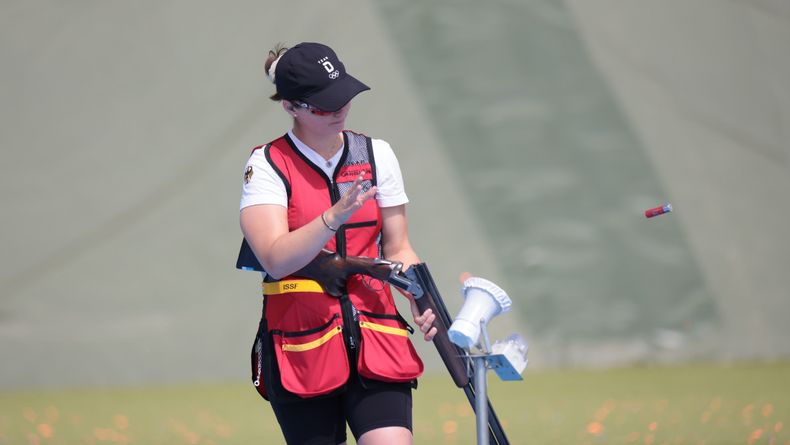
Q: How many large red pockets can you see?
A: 2